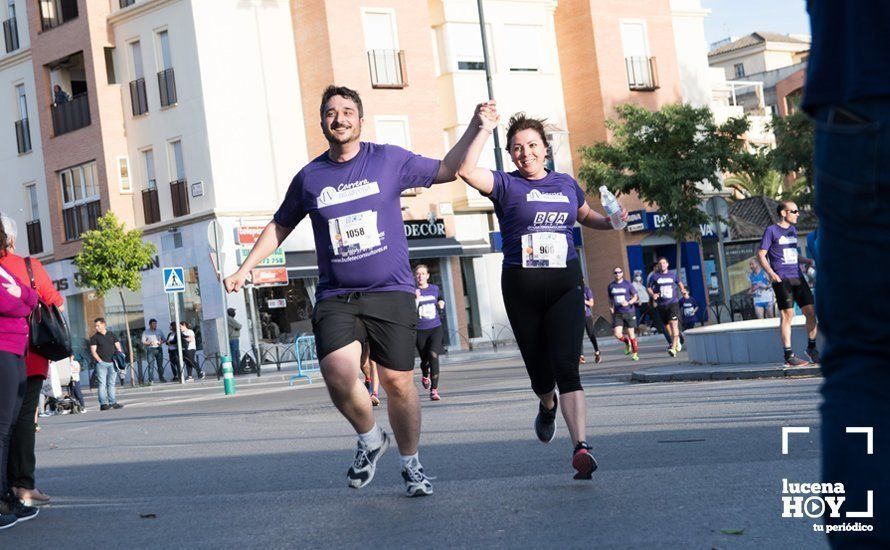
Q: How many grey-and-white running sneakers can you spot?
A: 2